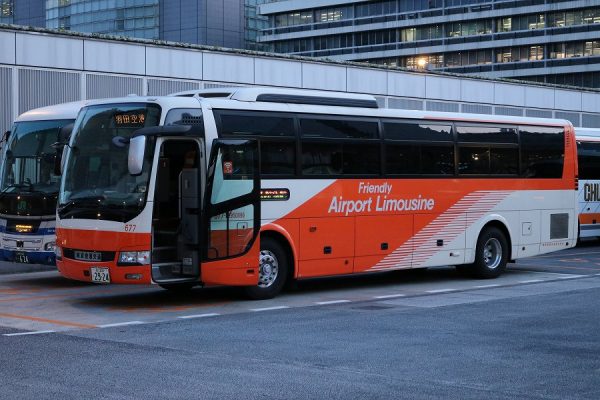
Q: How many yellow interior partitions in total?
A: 0